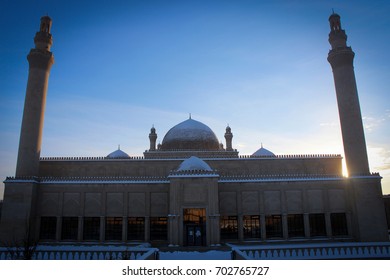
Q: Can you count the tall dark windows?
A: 12